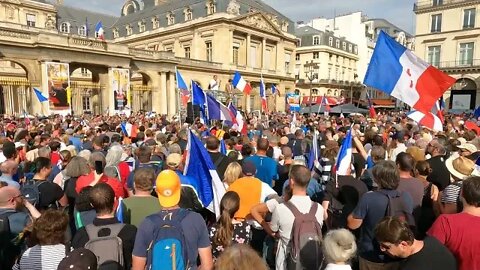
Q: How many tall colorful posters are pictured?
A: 2